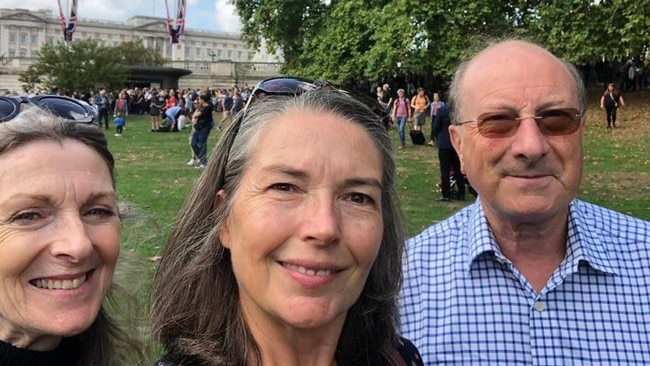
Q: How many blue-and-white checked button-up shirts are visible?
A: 1